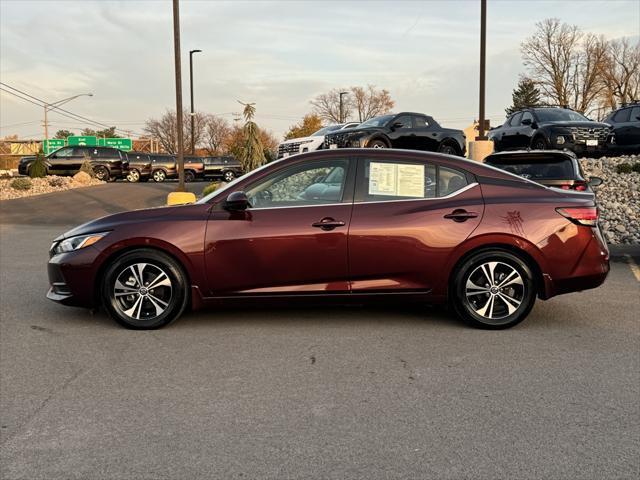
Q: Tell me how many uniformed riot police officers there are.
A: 0